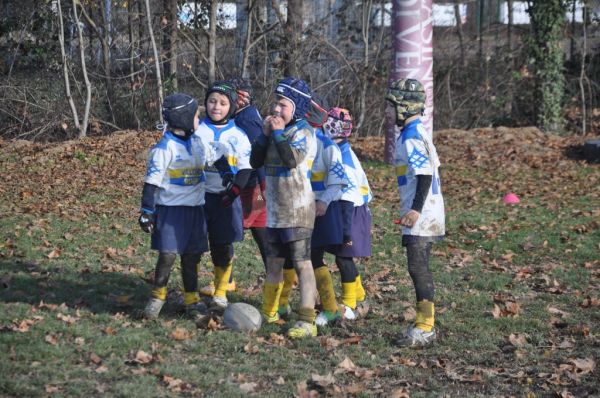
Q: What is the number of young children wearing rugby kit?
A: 7